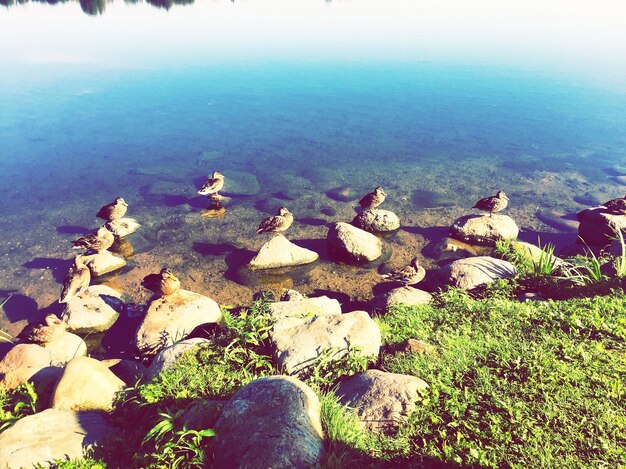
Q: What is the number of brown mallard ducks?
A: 11